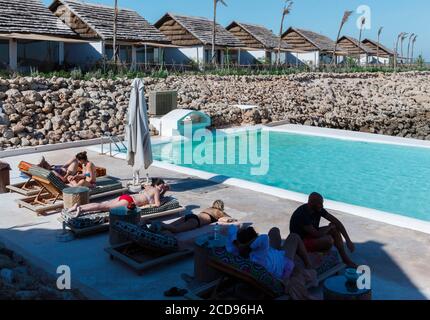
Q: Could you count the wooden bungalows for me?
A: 7